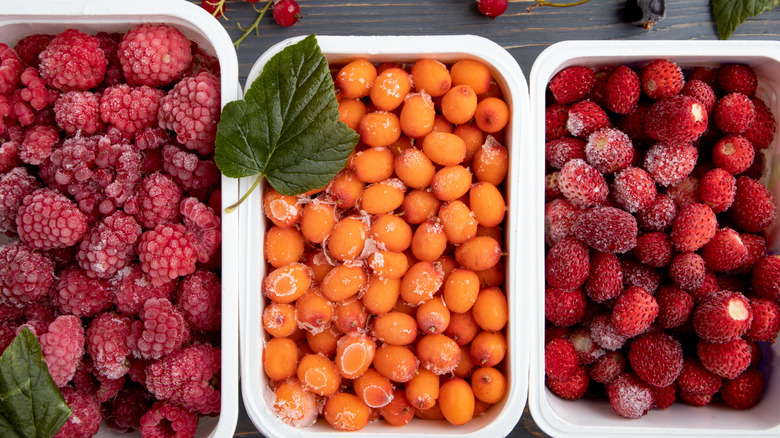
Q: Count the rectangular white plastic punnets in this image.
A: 3